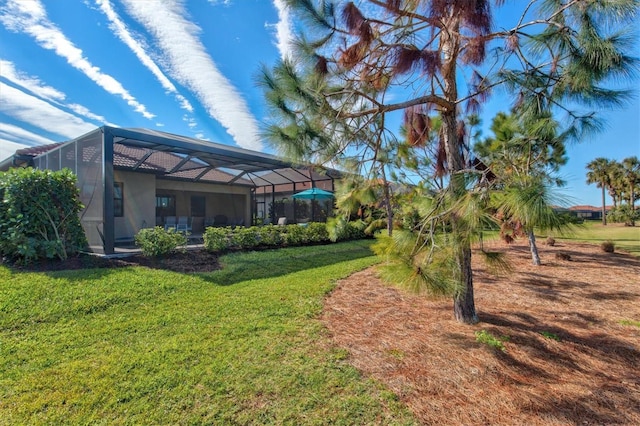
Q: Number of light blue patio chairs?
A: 2